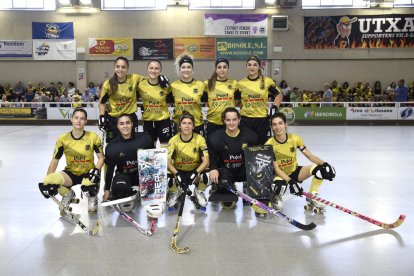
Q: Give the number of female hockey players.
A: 10